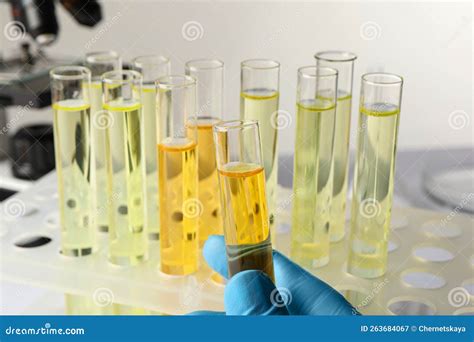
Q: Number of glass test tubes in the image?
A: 11